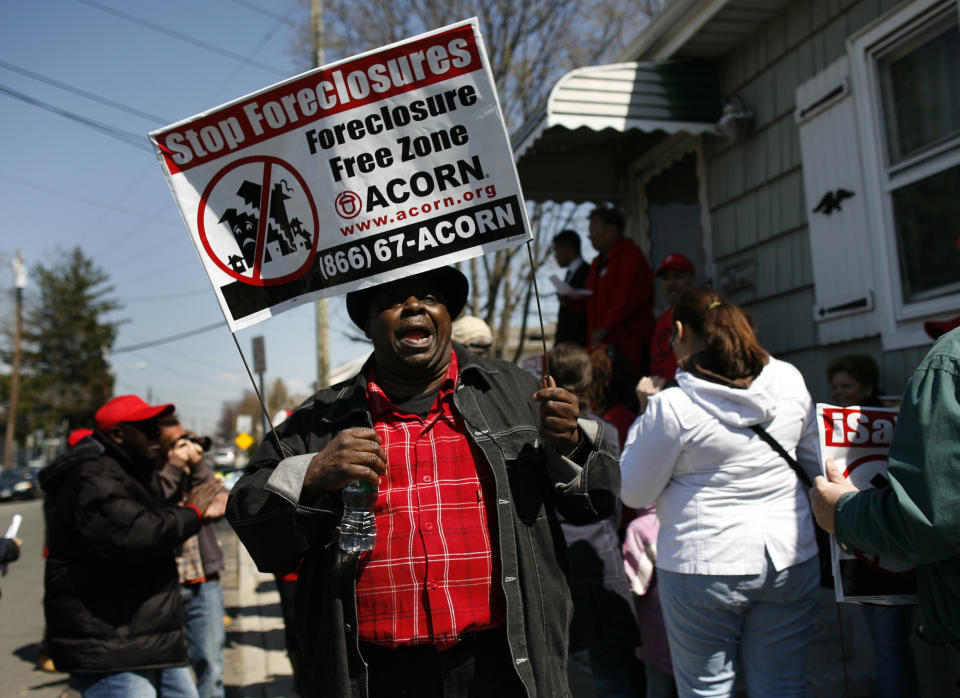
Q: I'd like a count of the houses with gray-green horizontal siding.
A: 1